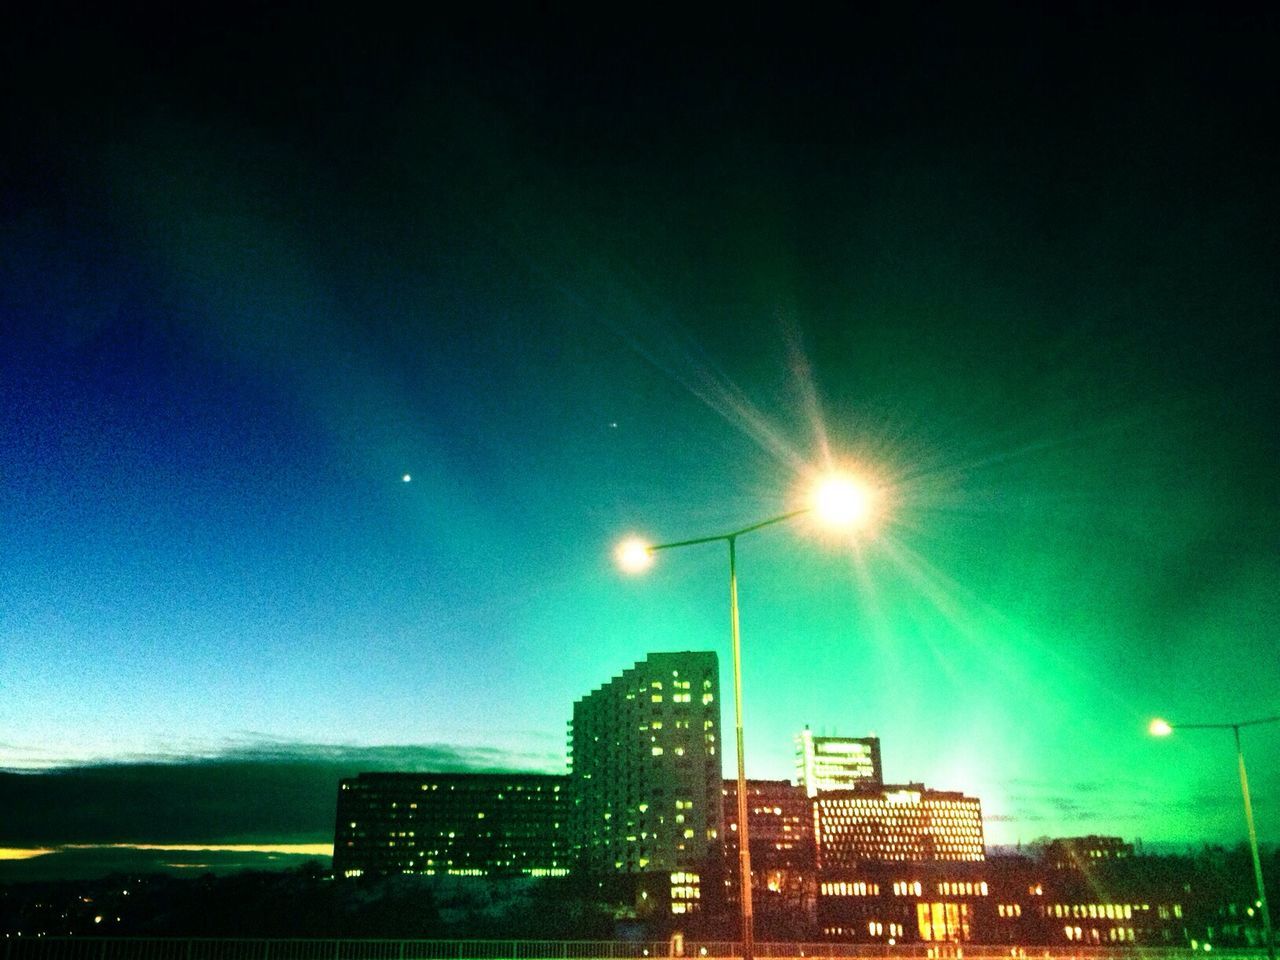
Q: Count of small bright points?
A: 2